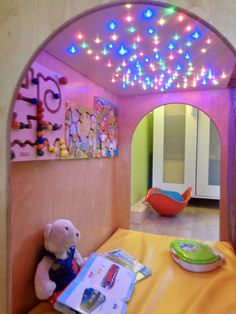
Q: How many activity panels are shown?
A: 3